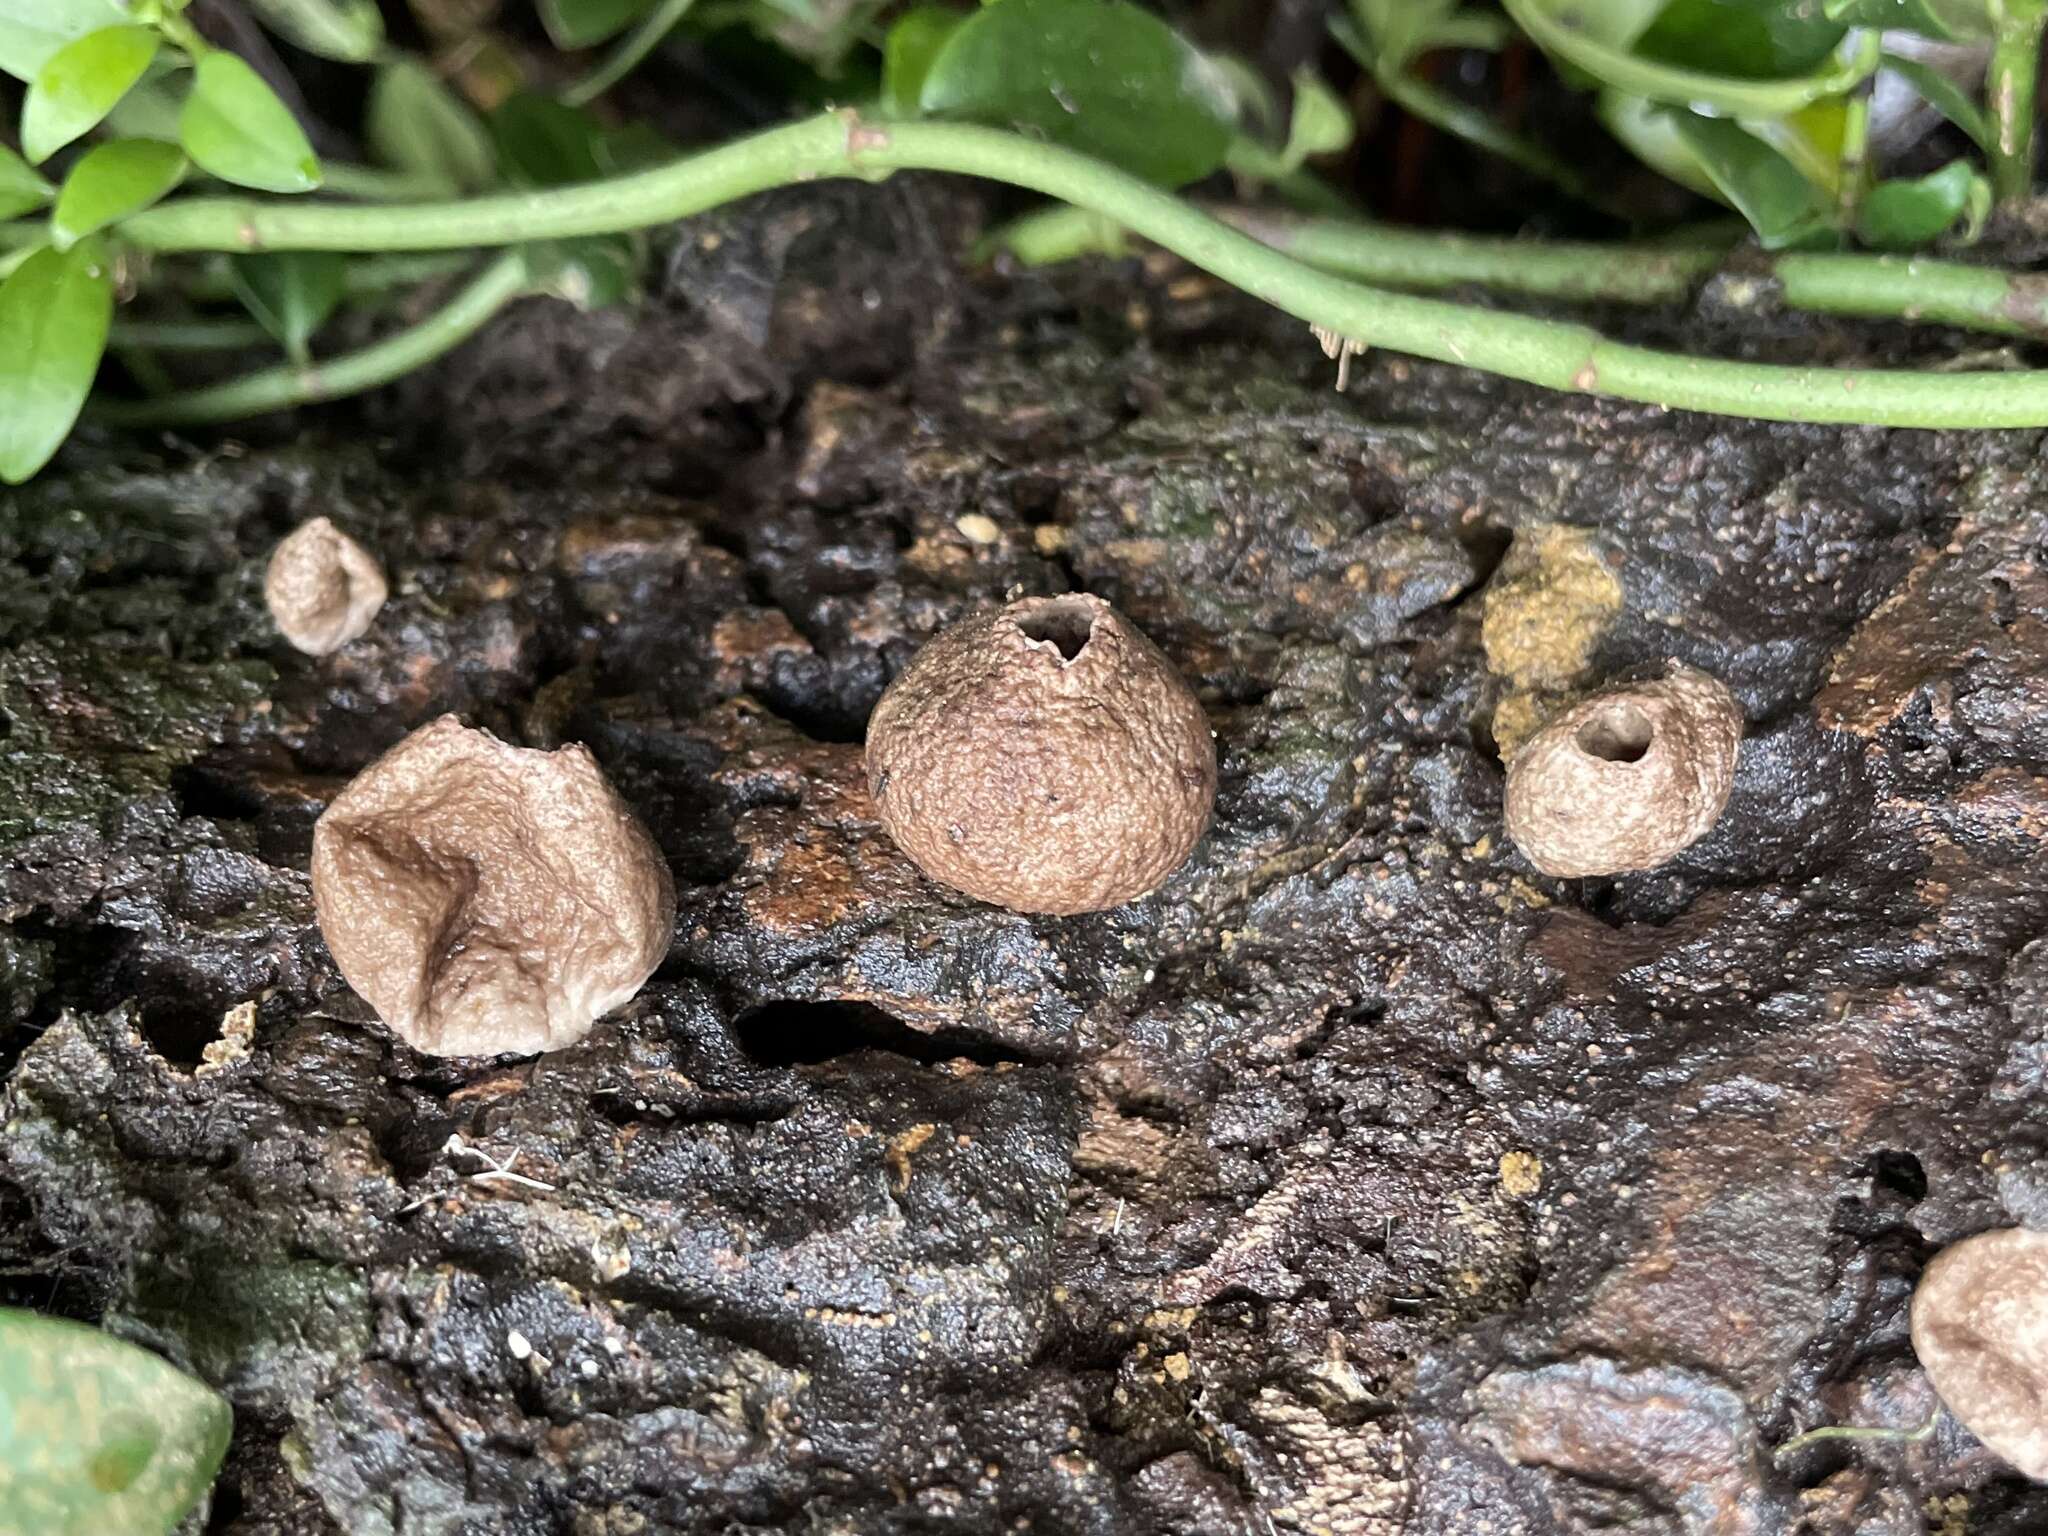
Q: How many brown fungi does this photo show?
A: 5